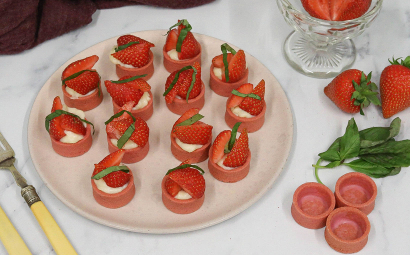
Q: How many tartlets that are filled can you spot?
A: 13